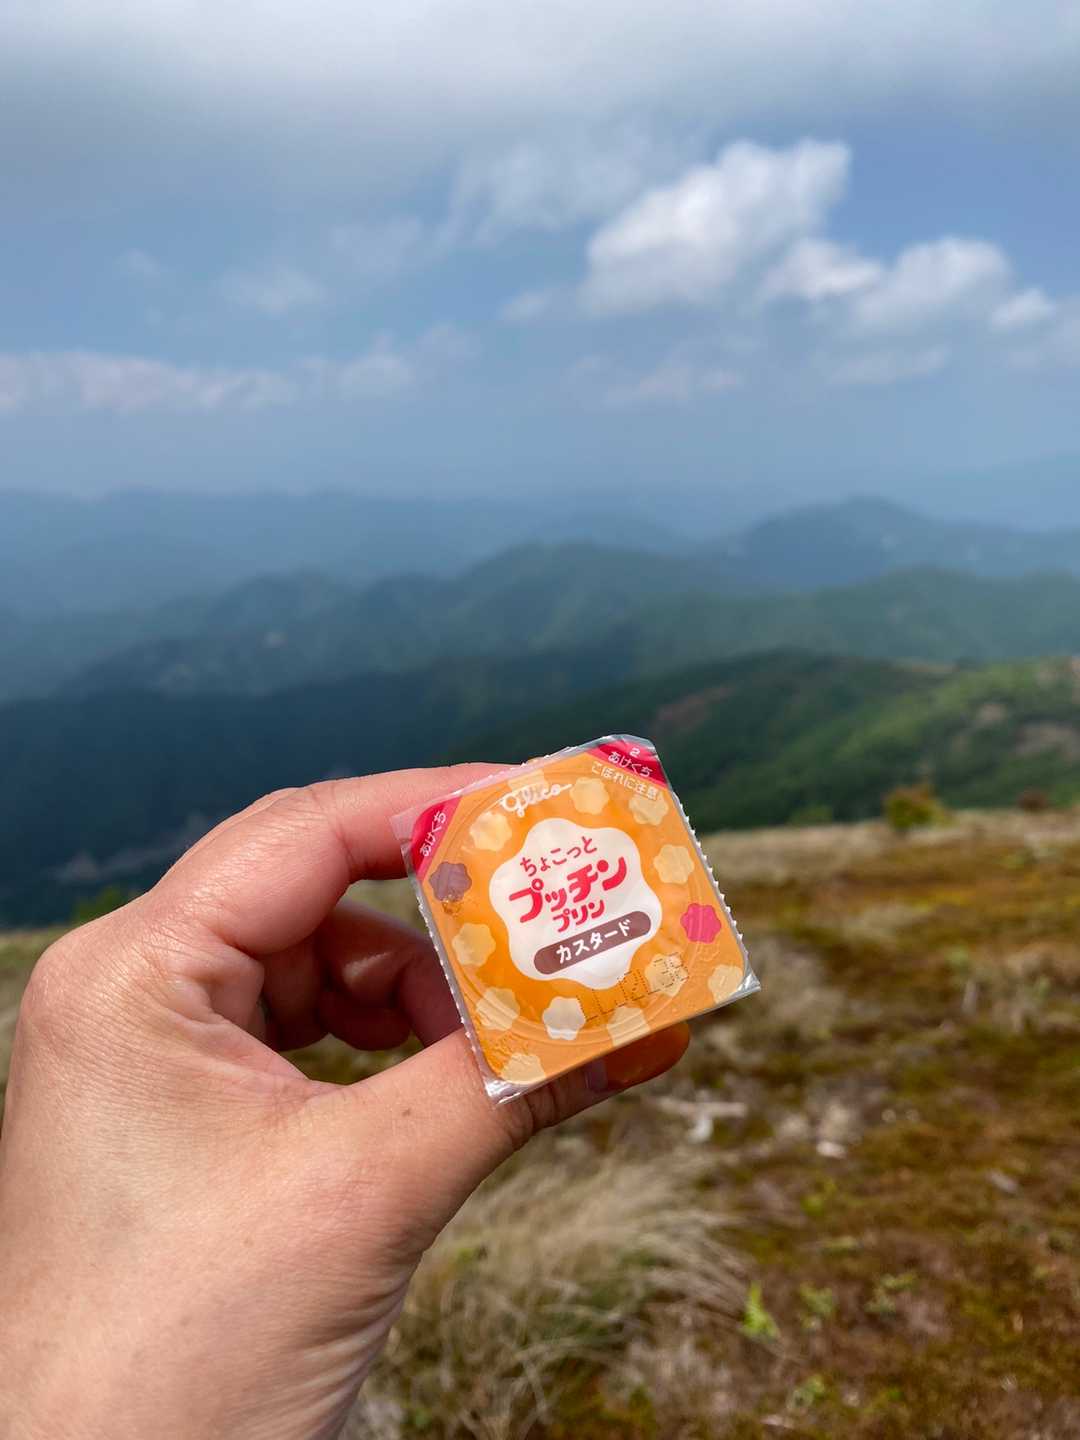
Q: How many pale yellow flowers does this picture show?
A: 11